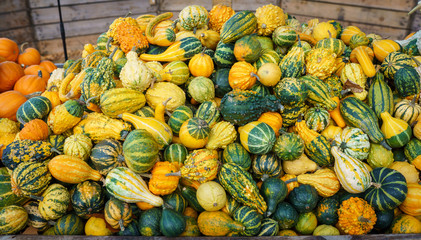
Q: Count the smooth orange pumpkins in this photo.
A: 7